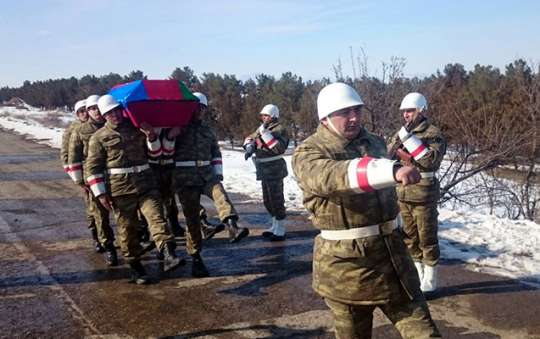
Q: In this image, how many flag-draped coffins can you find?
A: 1